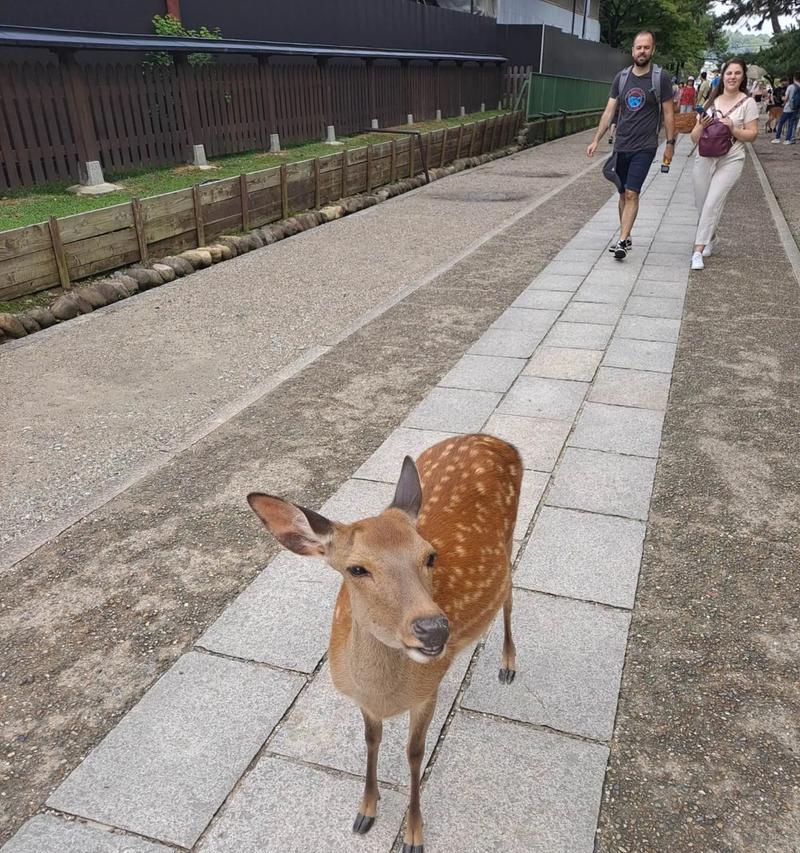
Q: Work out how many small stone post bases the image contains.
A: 10